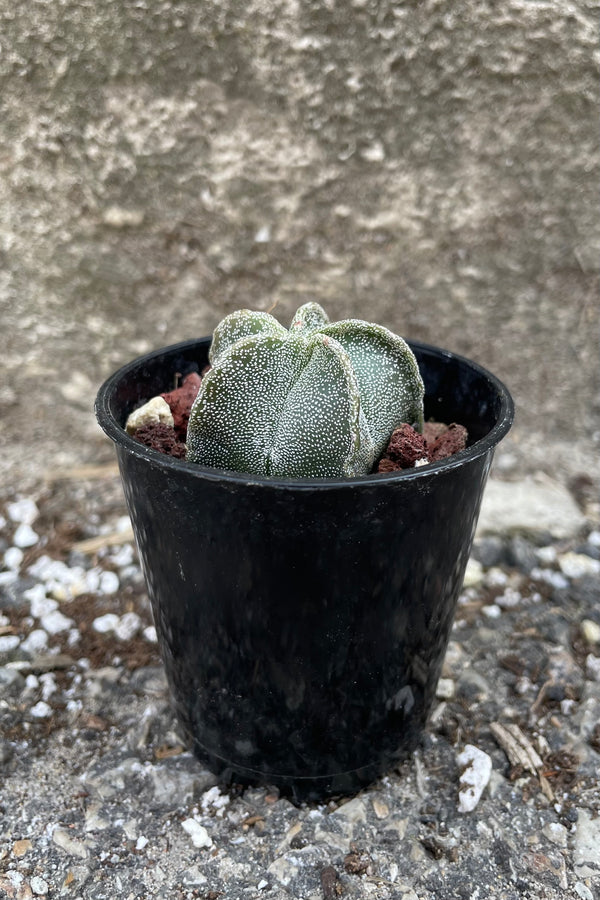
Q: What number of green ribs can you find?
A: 5